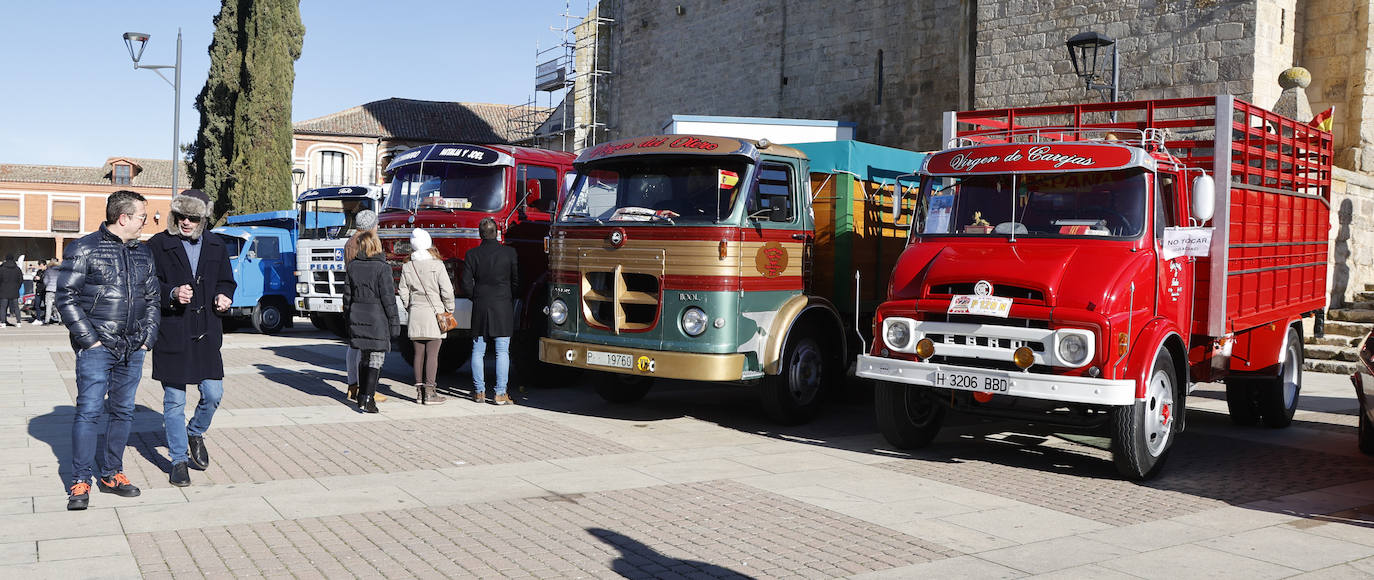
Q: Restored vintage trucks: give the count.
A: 5